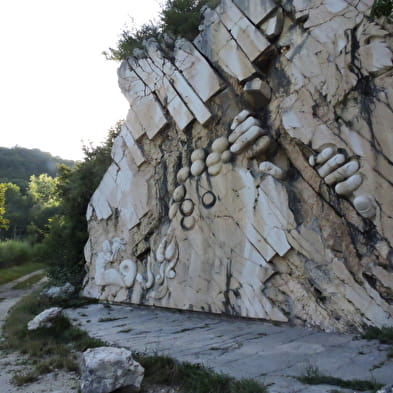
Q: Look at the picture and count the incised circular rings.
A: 3